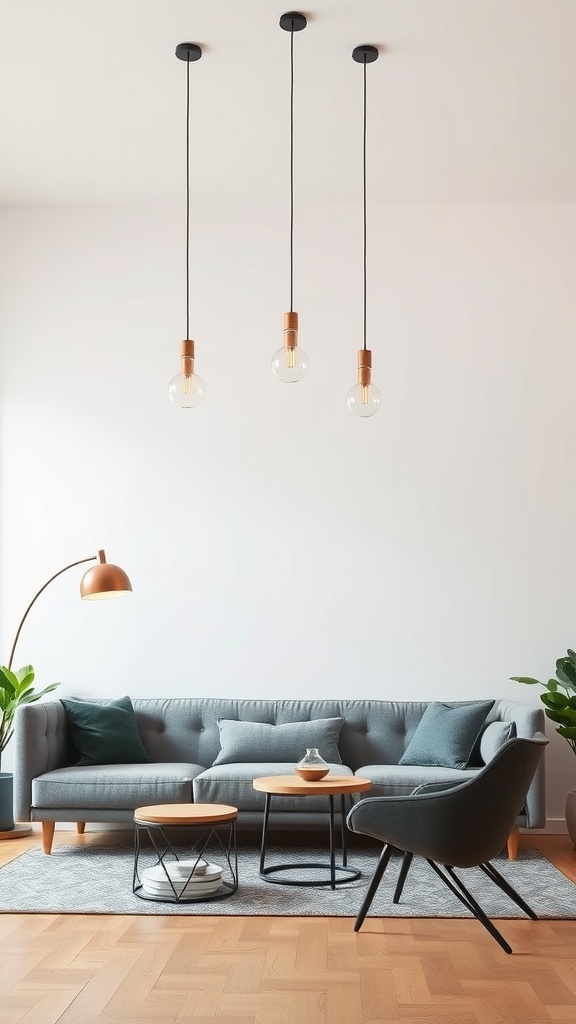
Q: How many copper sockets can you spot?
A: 3